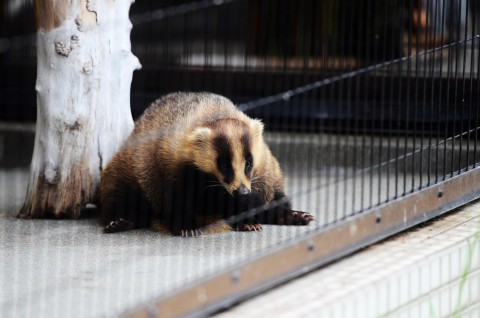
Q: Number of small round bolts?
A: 5